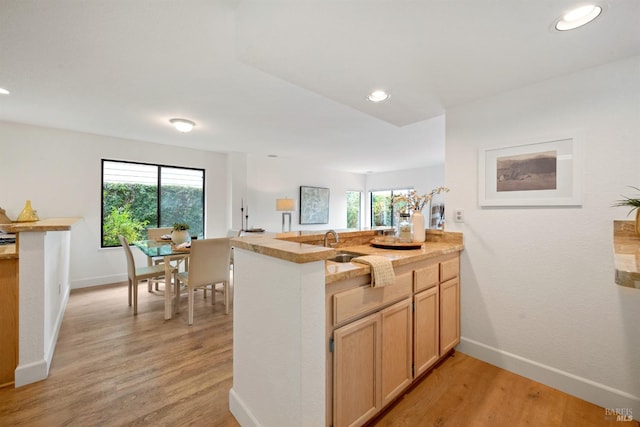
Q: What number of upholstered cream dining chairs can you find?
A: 4